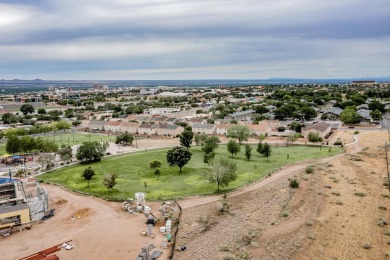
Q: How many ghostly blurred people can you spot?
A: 0